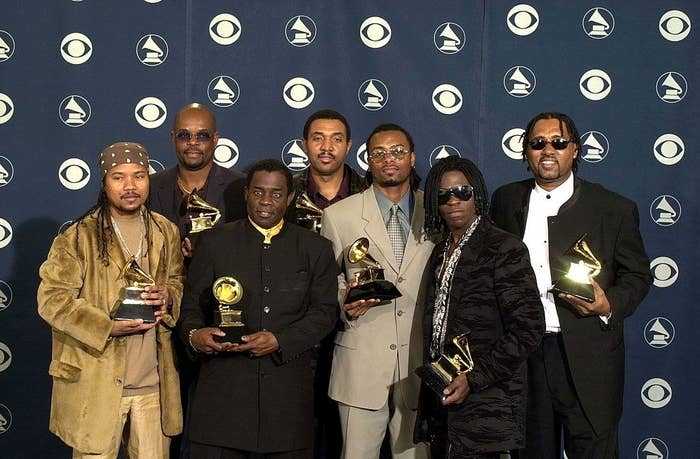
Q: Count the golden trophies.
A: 7